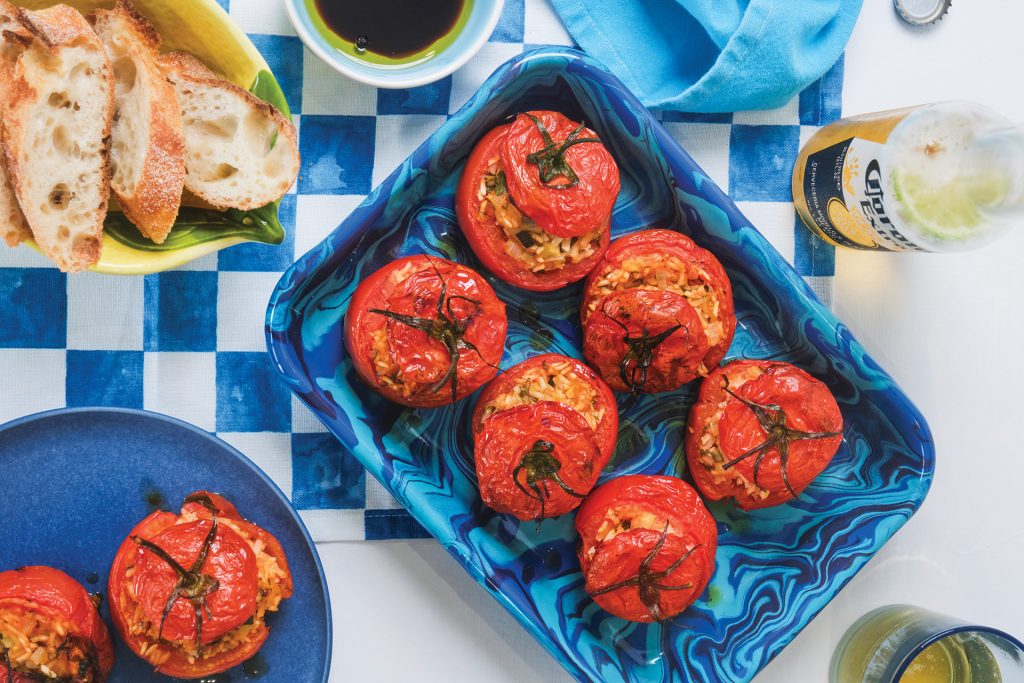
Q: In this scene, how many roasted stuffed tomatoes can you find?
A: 8